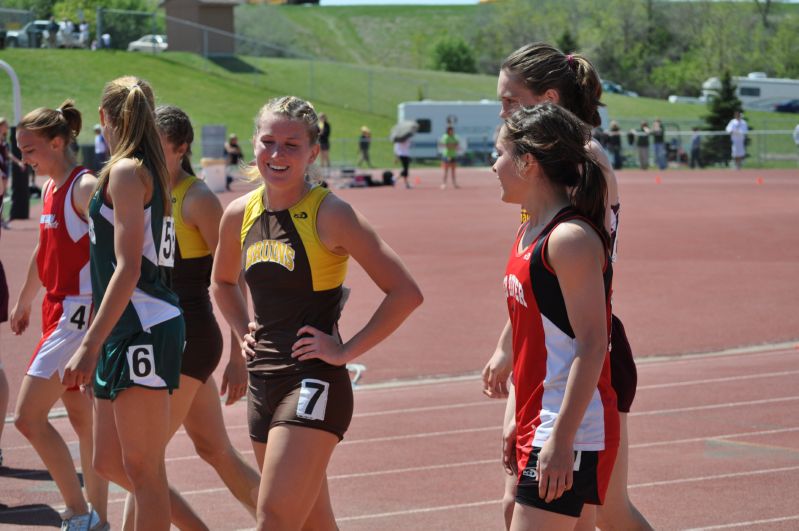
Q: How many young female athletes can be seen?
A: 6